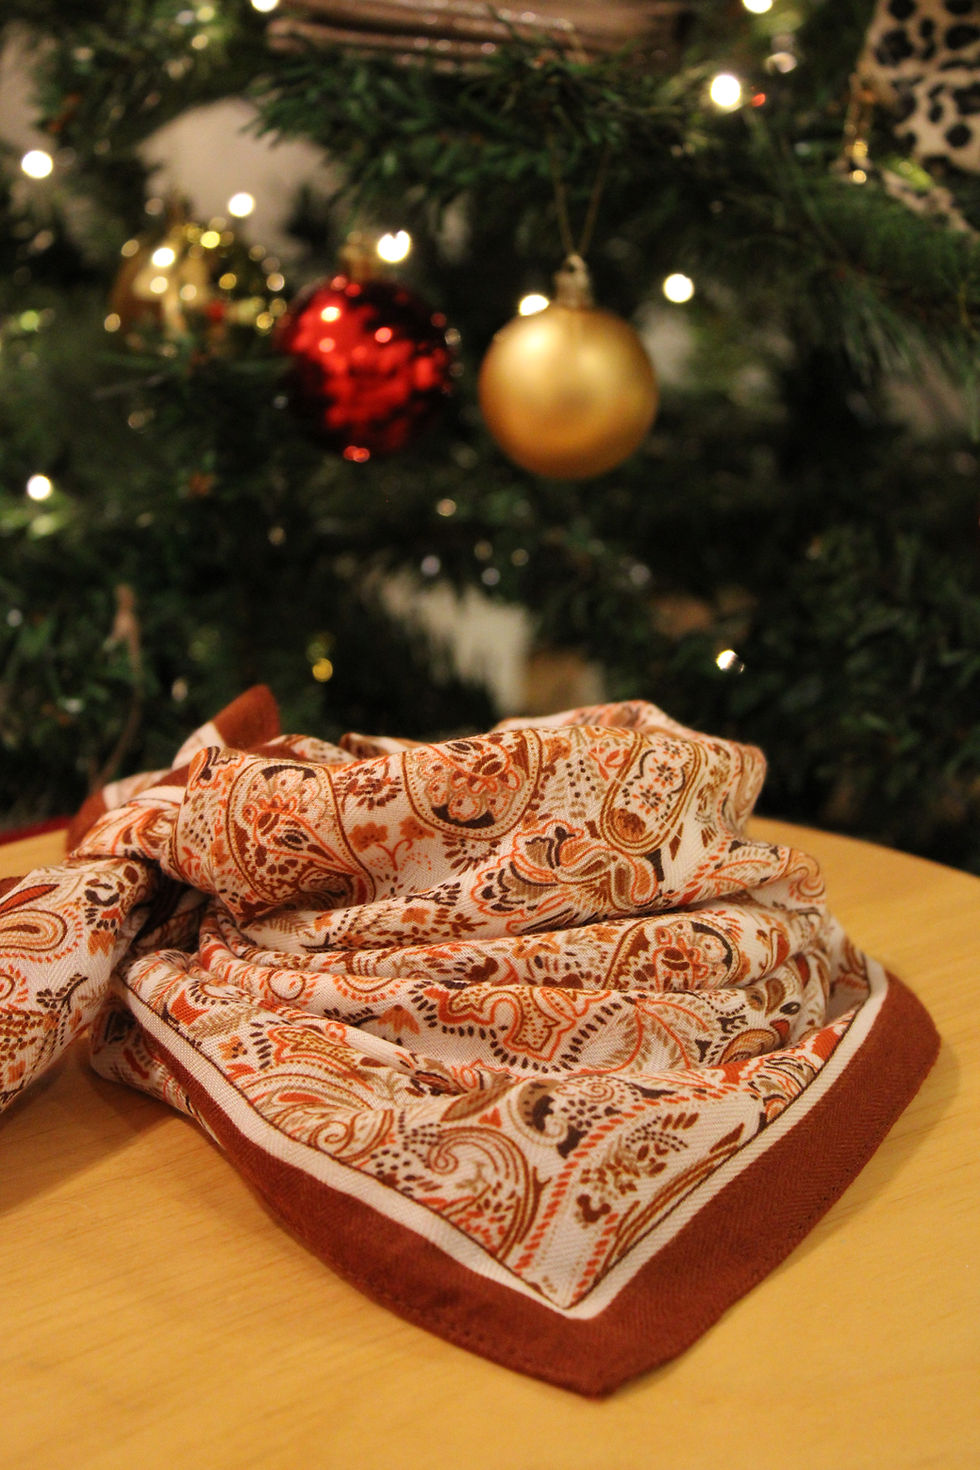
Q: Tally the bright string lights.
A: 11